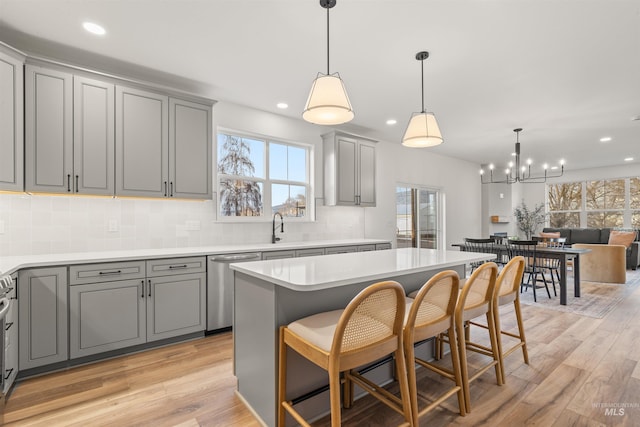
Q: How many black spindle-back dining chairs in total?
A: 4